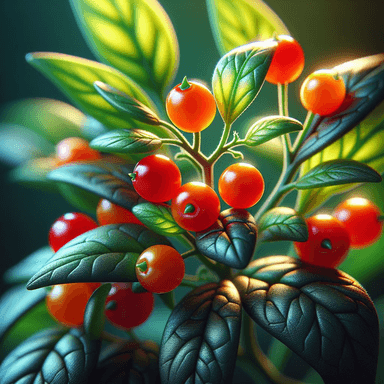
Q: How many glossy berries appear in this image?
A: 14